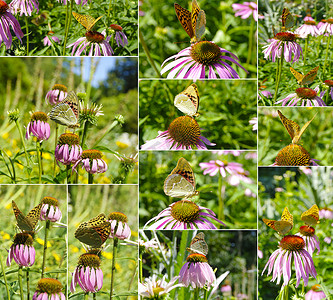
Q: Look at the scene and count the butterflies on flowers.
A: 13